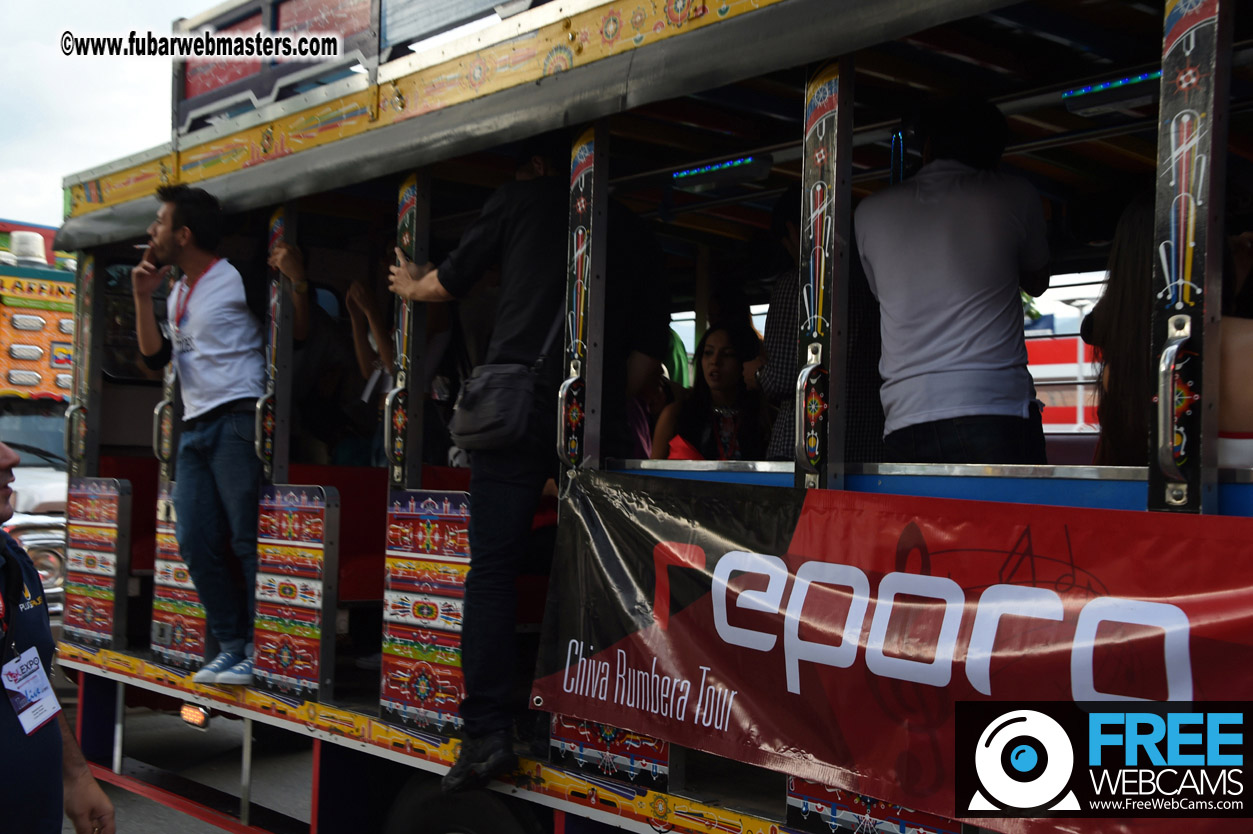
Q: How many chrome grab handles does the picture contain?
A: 7